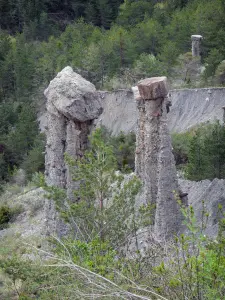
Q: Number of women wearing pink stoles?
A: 0